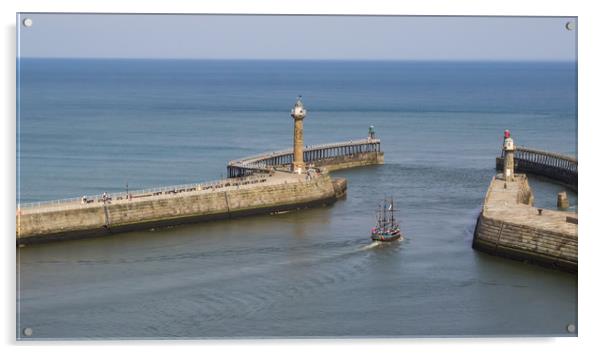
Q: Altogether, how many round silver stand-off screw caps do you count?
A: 4